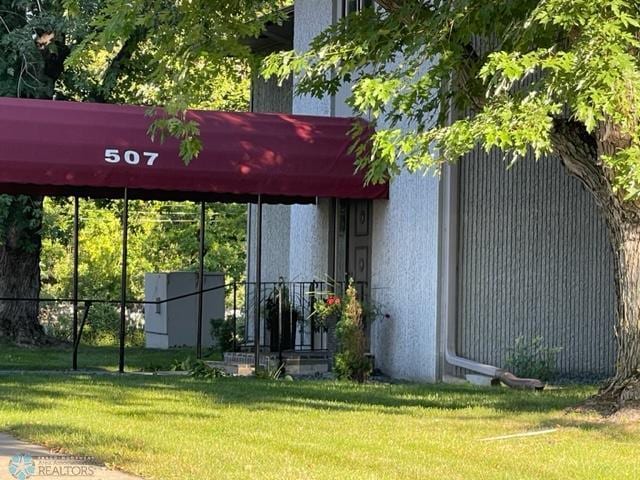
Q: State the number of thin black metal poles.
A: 4